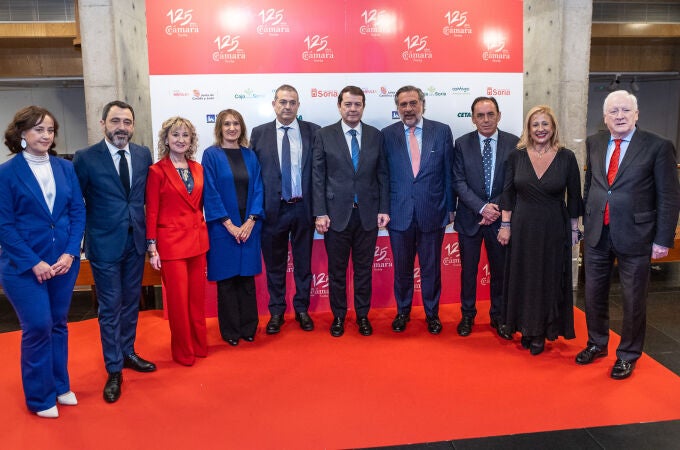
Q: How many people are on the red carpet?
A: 10